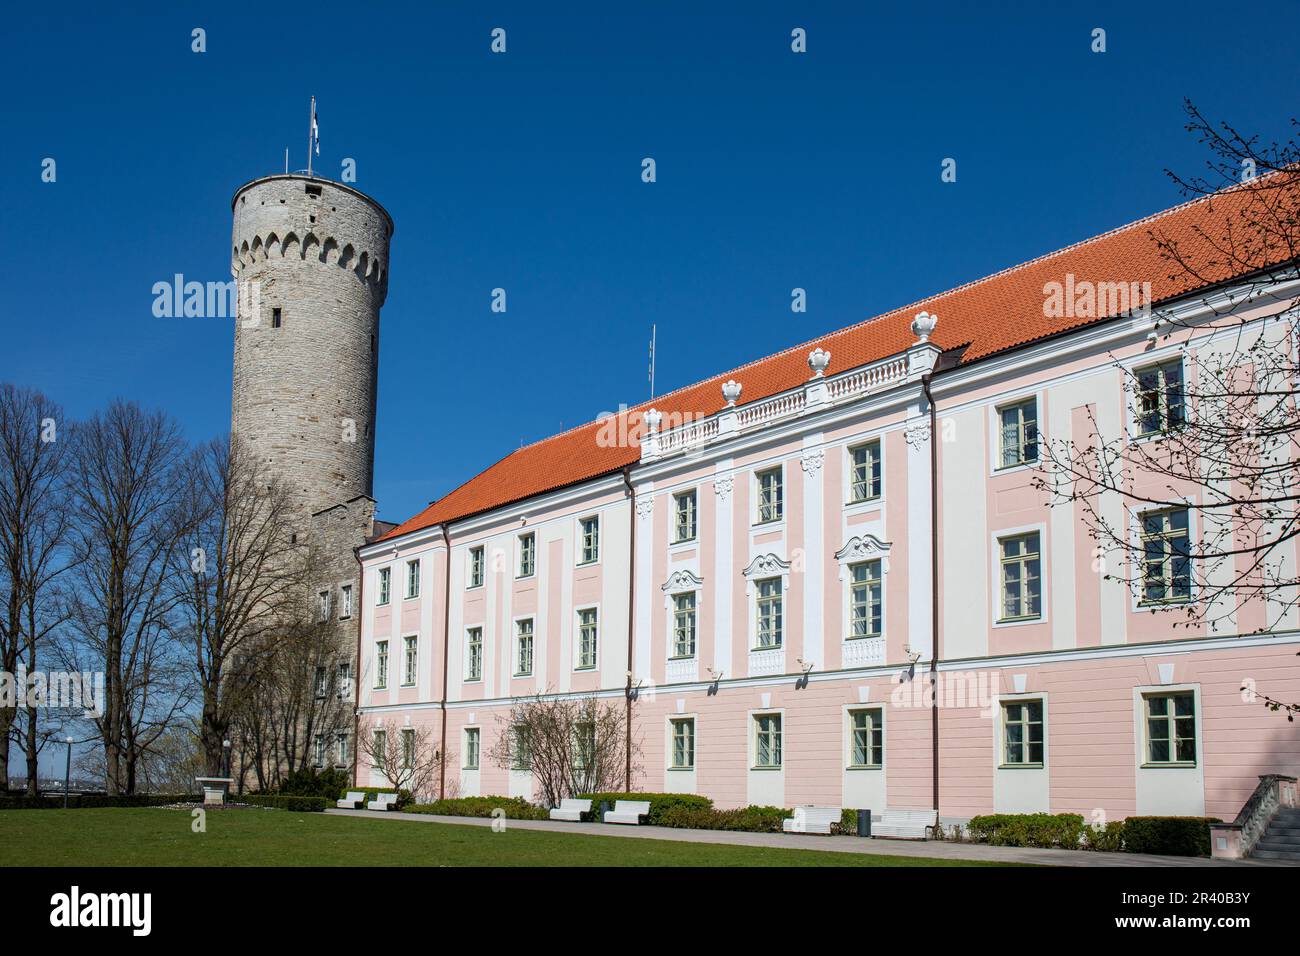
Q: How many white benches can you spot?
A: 6